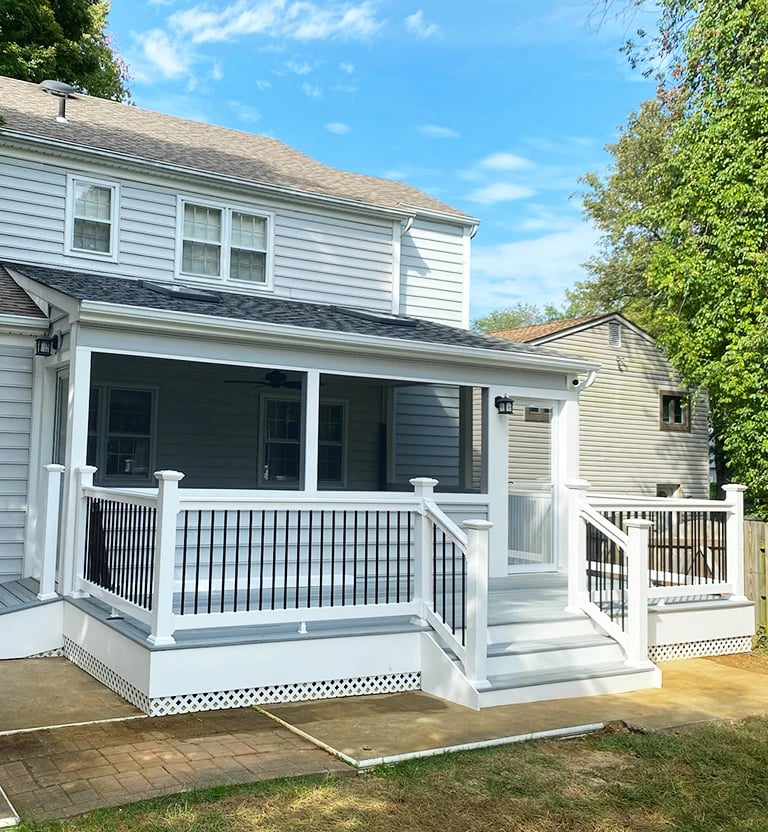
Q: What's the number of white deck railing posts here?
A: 8